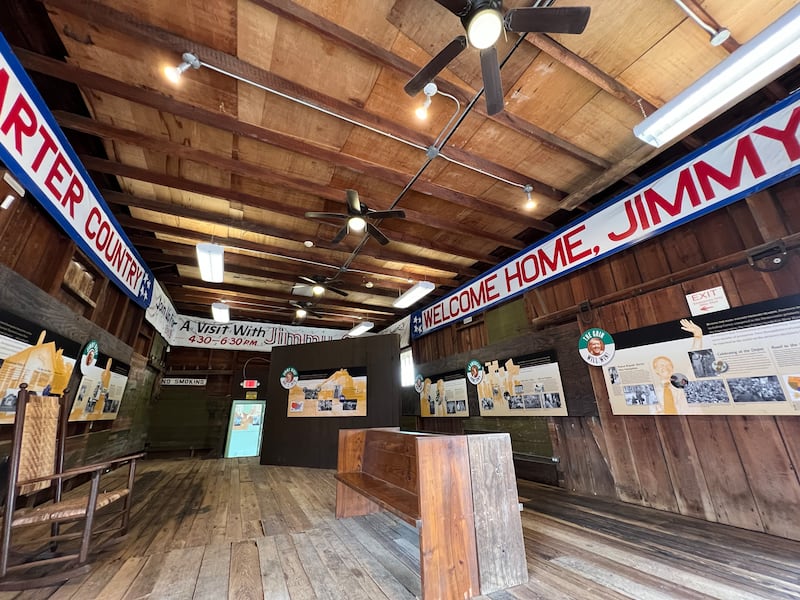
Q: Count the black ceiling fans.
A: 4